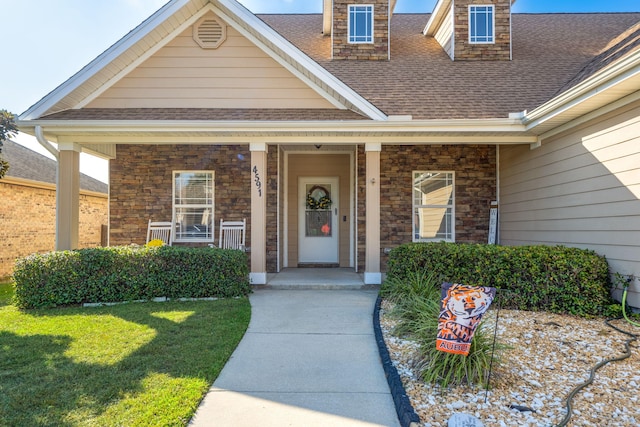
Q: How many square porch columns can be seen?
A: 3